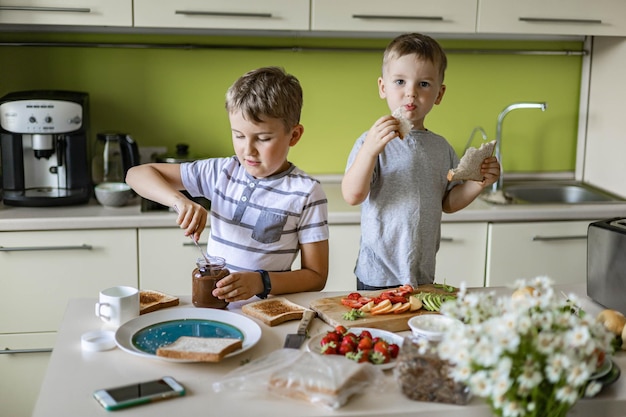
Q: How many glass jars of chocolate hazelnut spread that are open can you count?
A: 1